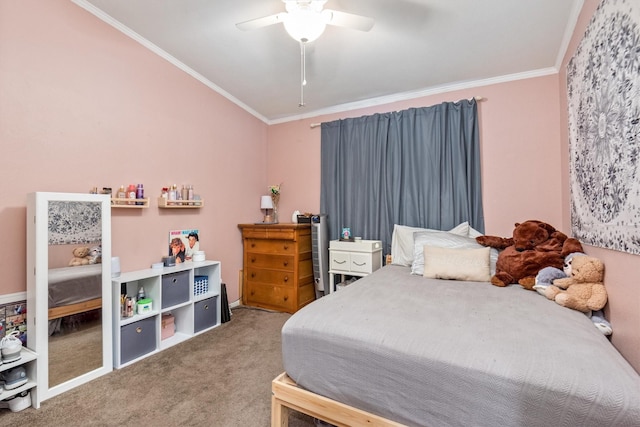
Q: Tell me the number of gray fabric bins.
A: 3